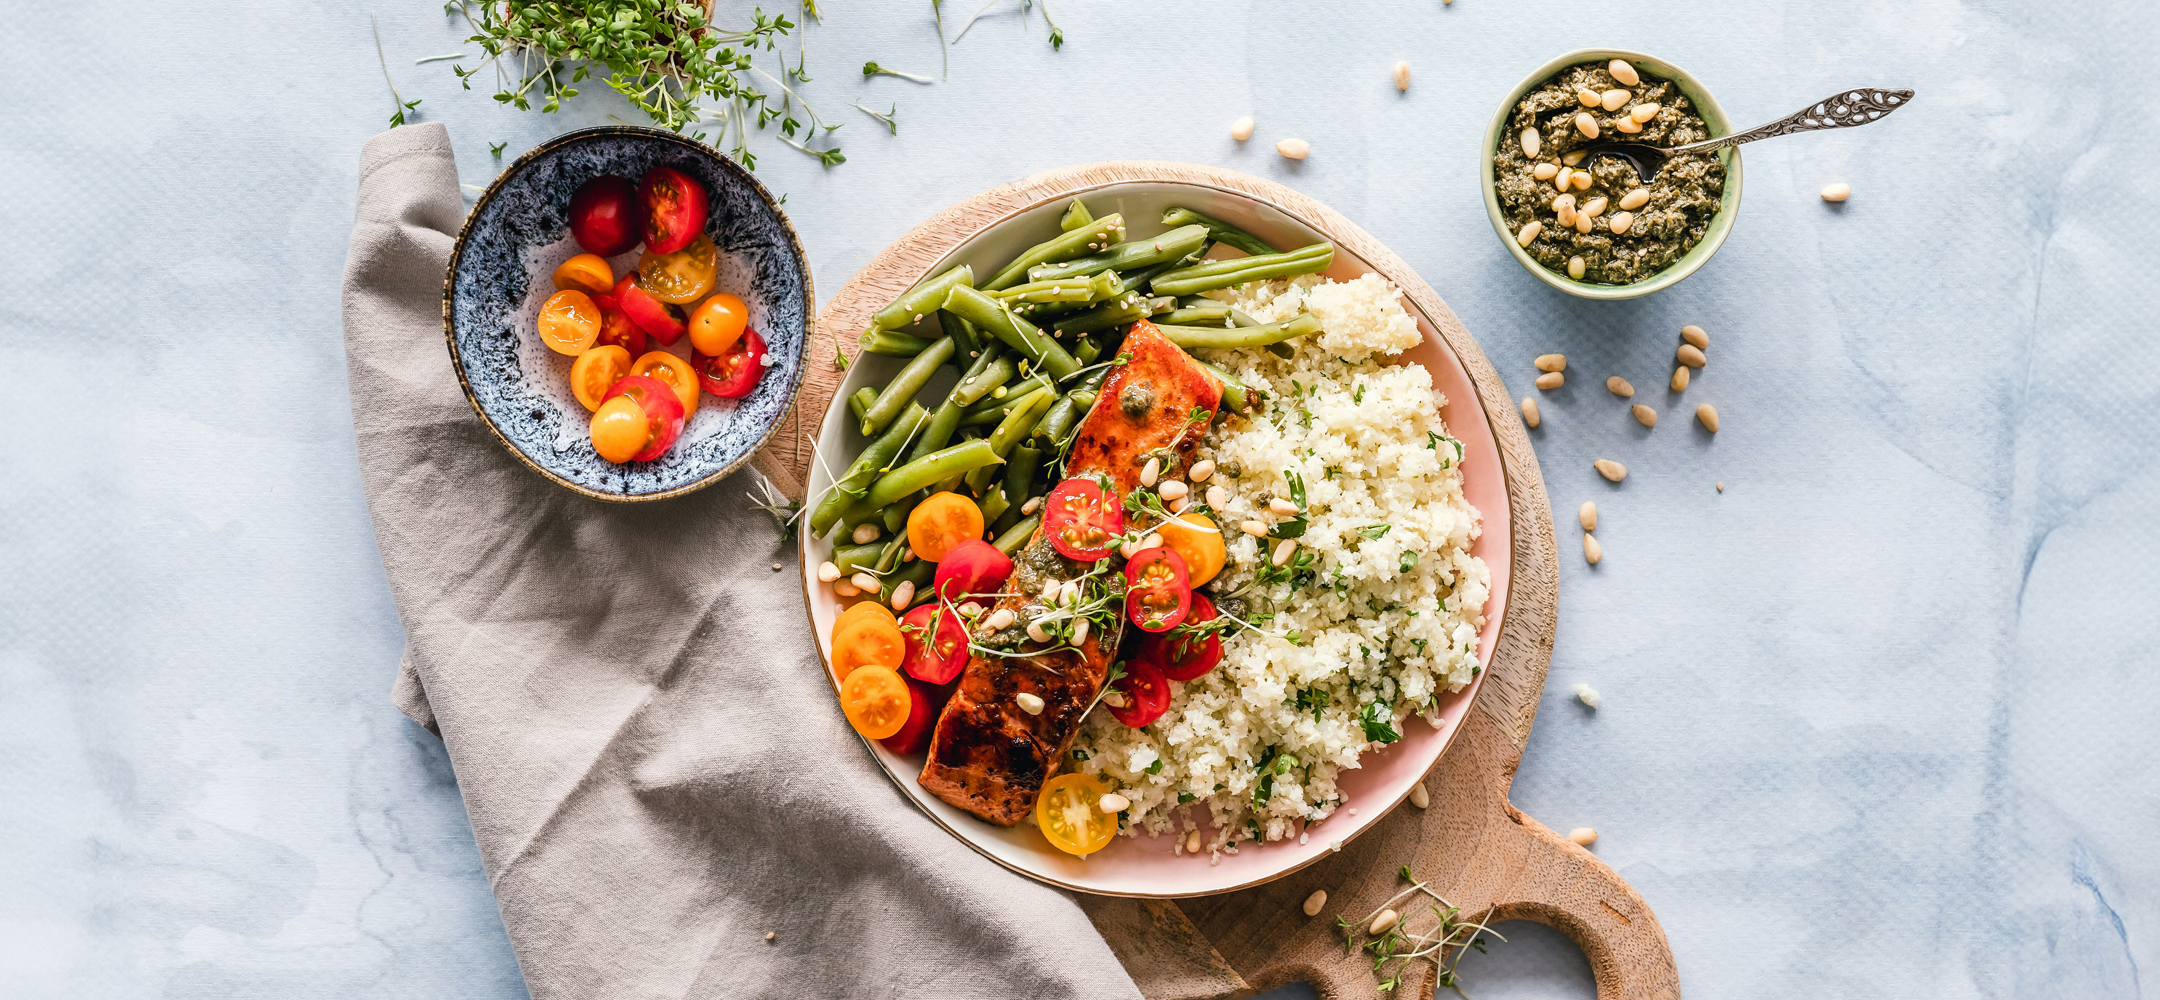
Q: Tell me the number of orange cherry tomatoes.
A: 13